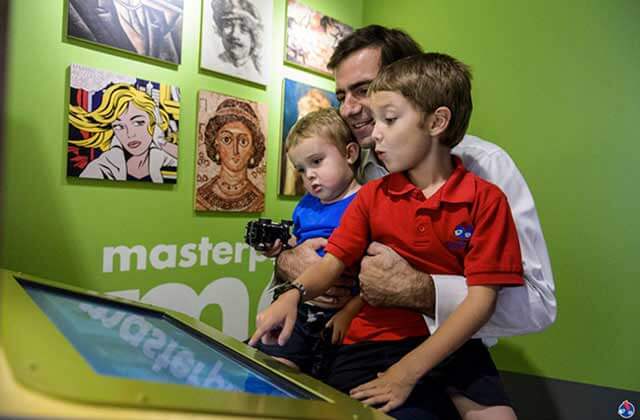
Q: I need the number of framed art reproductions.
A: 6